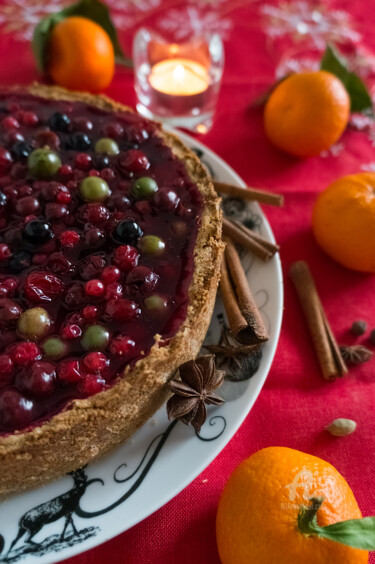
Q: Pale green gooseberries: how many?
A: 9